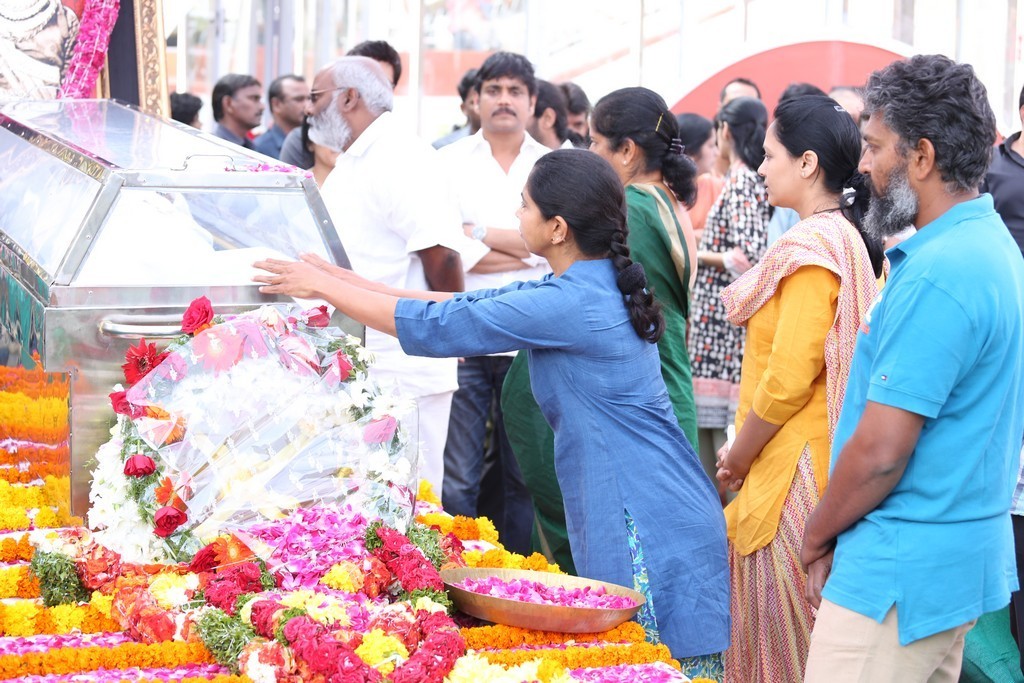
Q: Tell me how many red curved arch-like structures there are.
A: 1